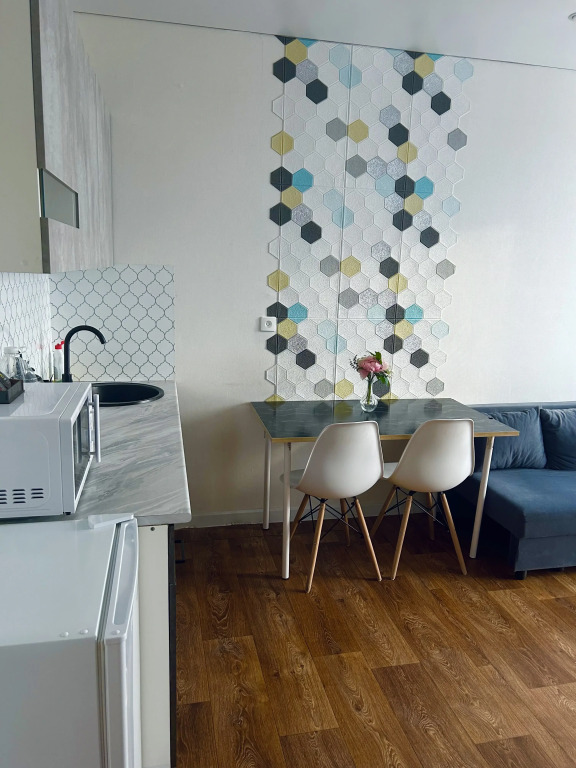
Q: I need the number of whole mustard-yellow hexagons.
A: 13